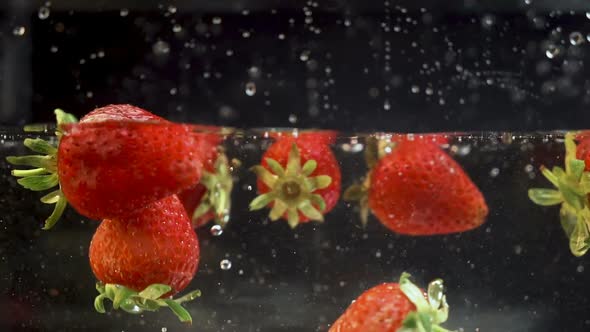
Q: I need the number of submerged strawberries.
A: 7